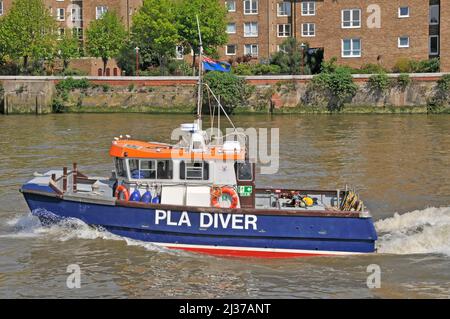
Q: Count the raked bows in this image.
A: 1